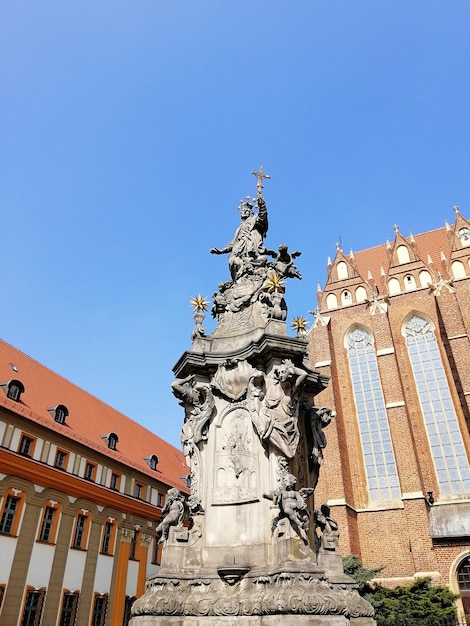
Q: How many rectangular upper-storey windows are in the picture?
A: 6